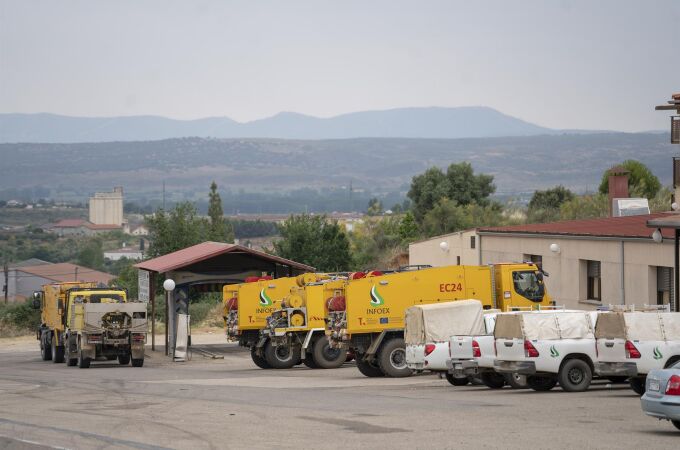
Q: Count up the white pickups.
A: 4